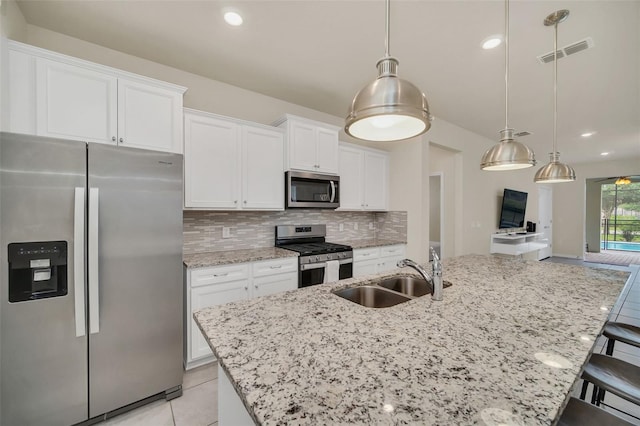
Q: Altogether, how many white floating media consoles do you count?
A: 1